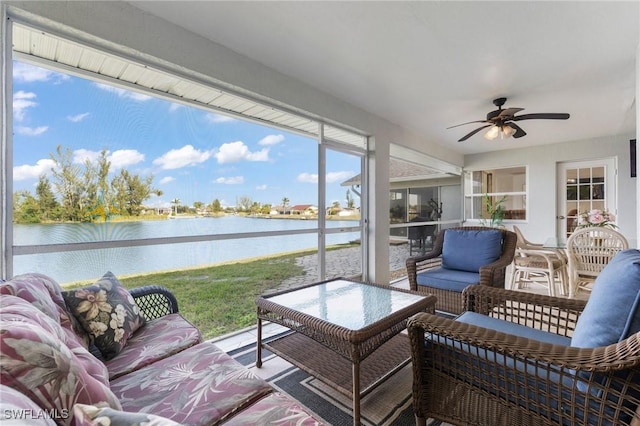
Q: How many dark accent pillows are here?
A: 1